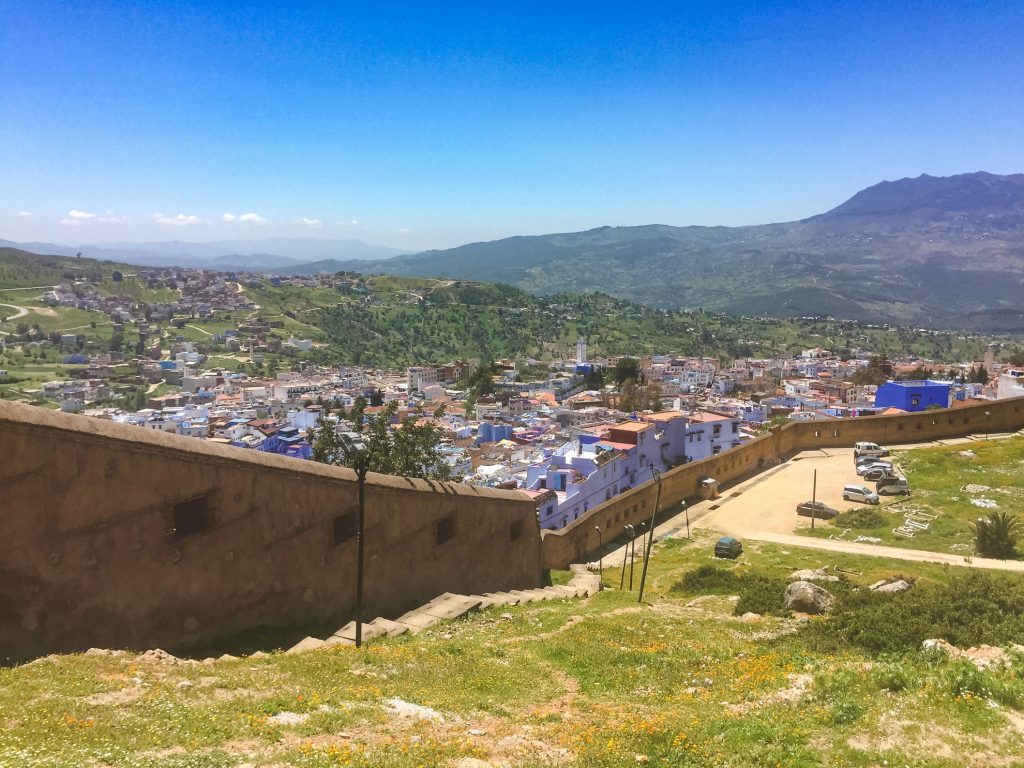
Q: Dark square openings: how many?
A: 4